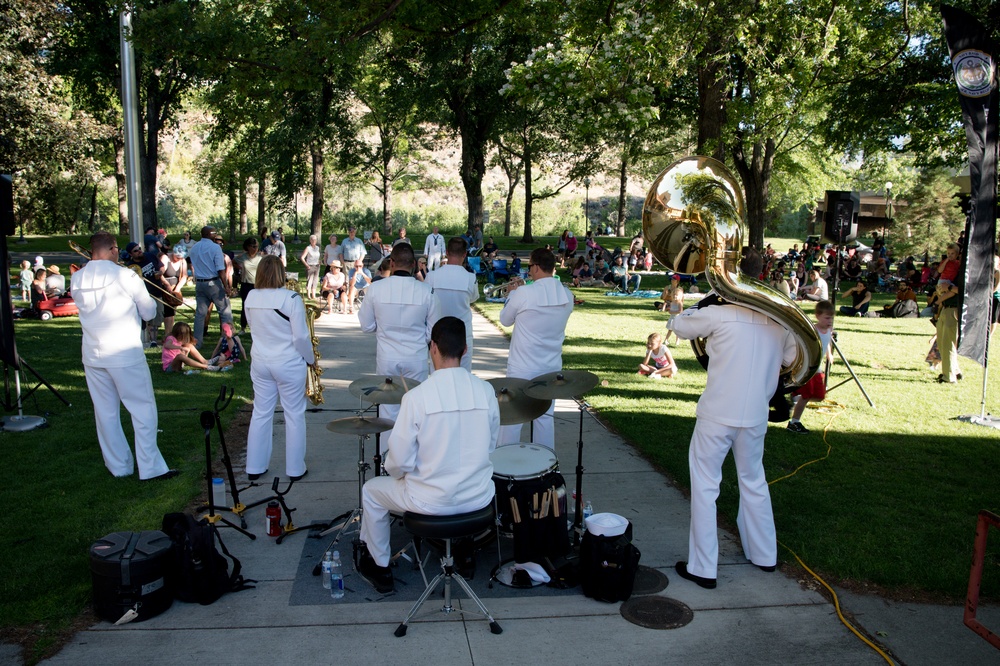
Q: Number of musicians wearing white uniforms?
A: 7